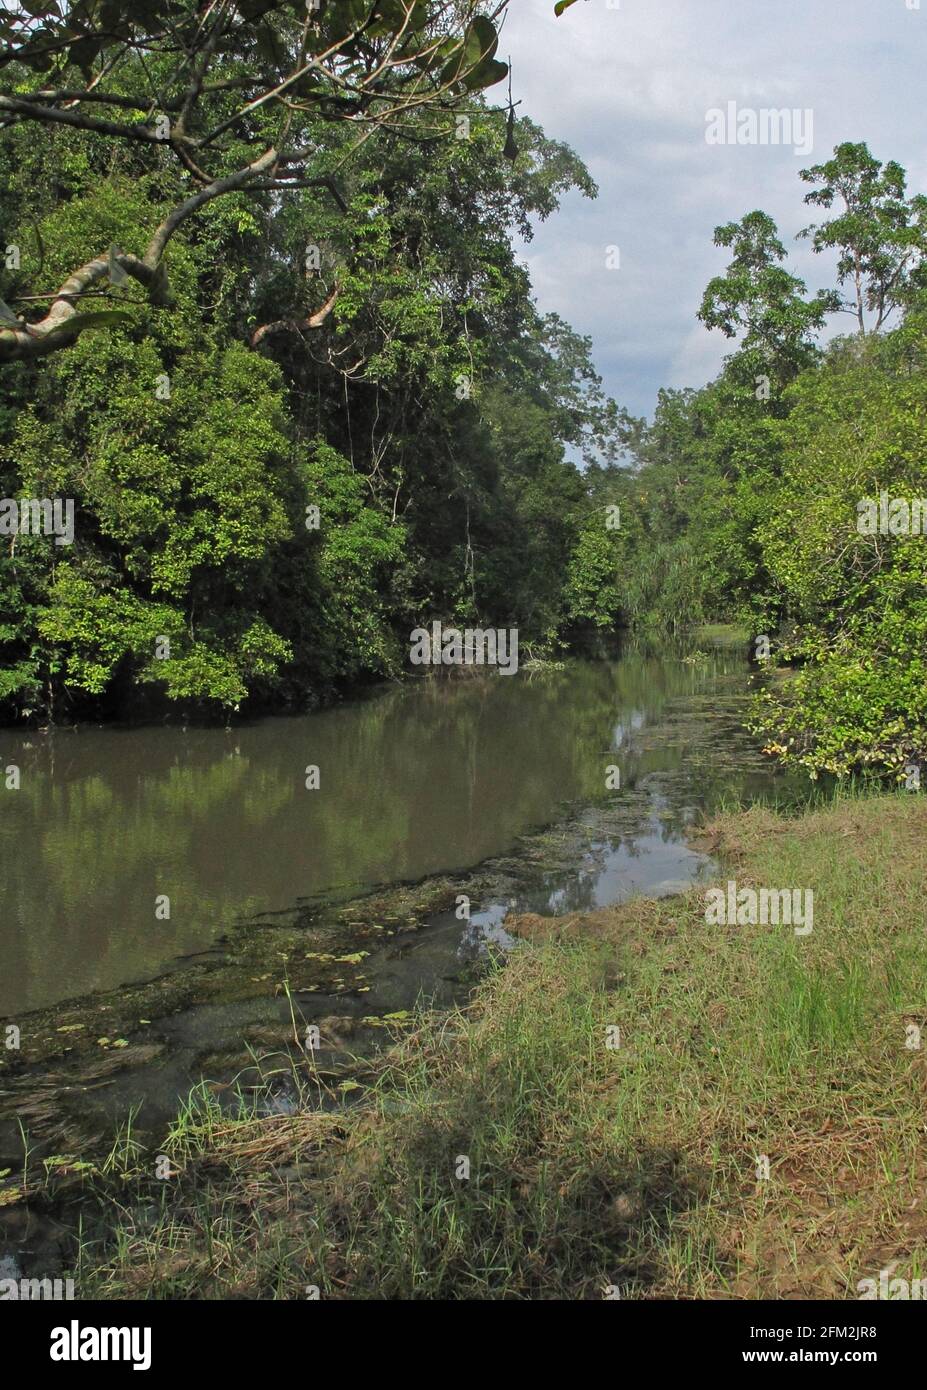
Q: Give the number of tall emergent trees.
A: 2